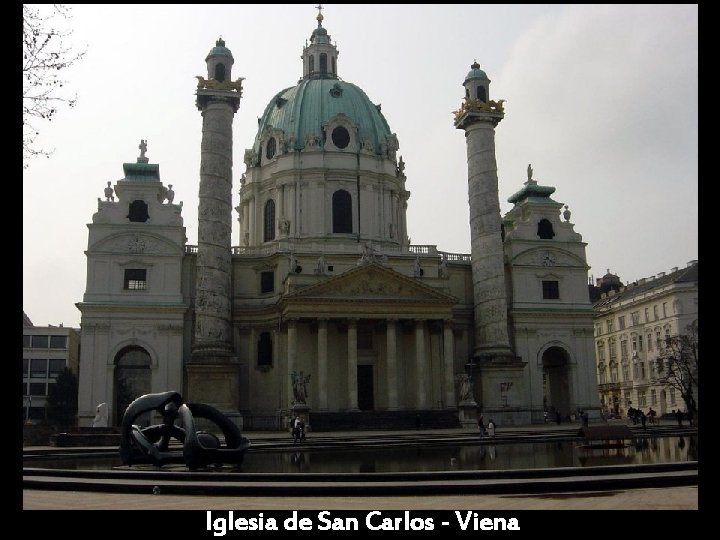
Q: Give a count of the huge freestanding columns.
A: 2